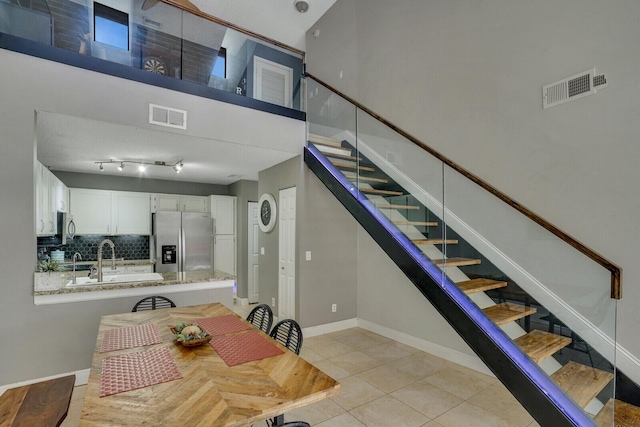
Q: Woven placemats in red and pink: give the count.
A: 4